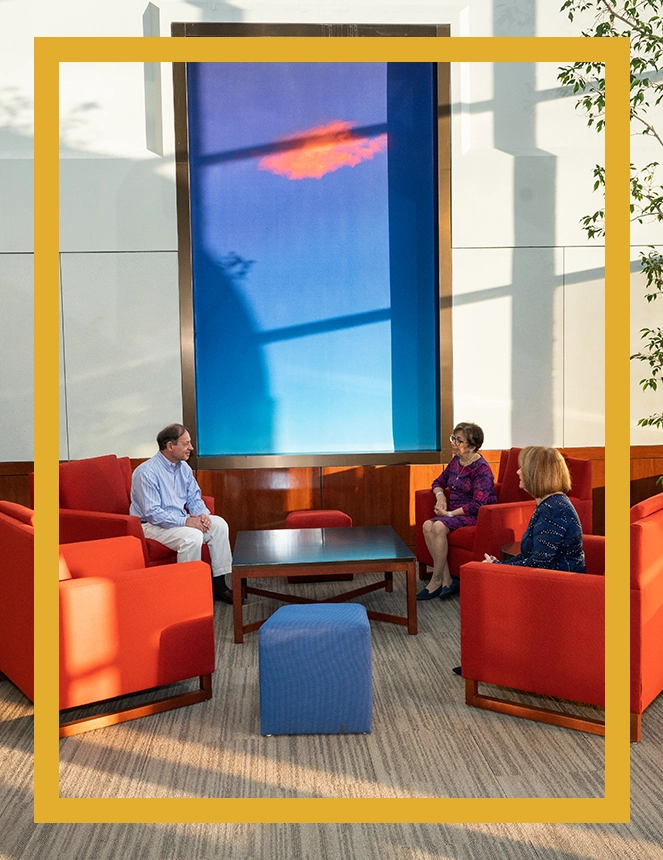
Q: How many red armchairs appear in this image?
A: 4